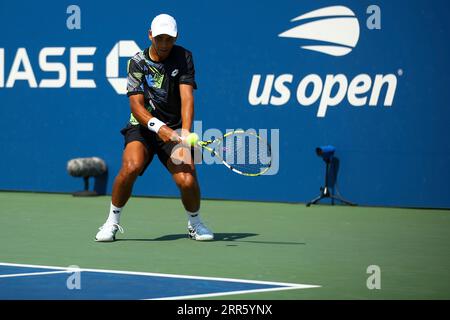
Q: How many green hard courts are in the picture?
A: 1